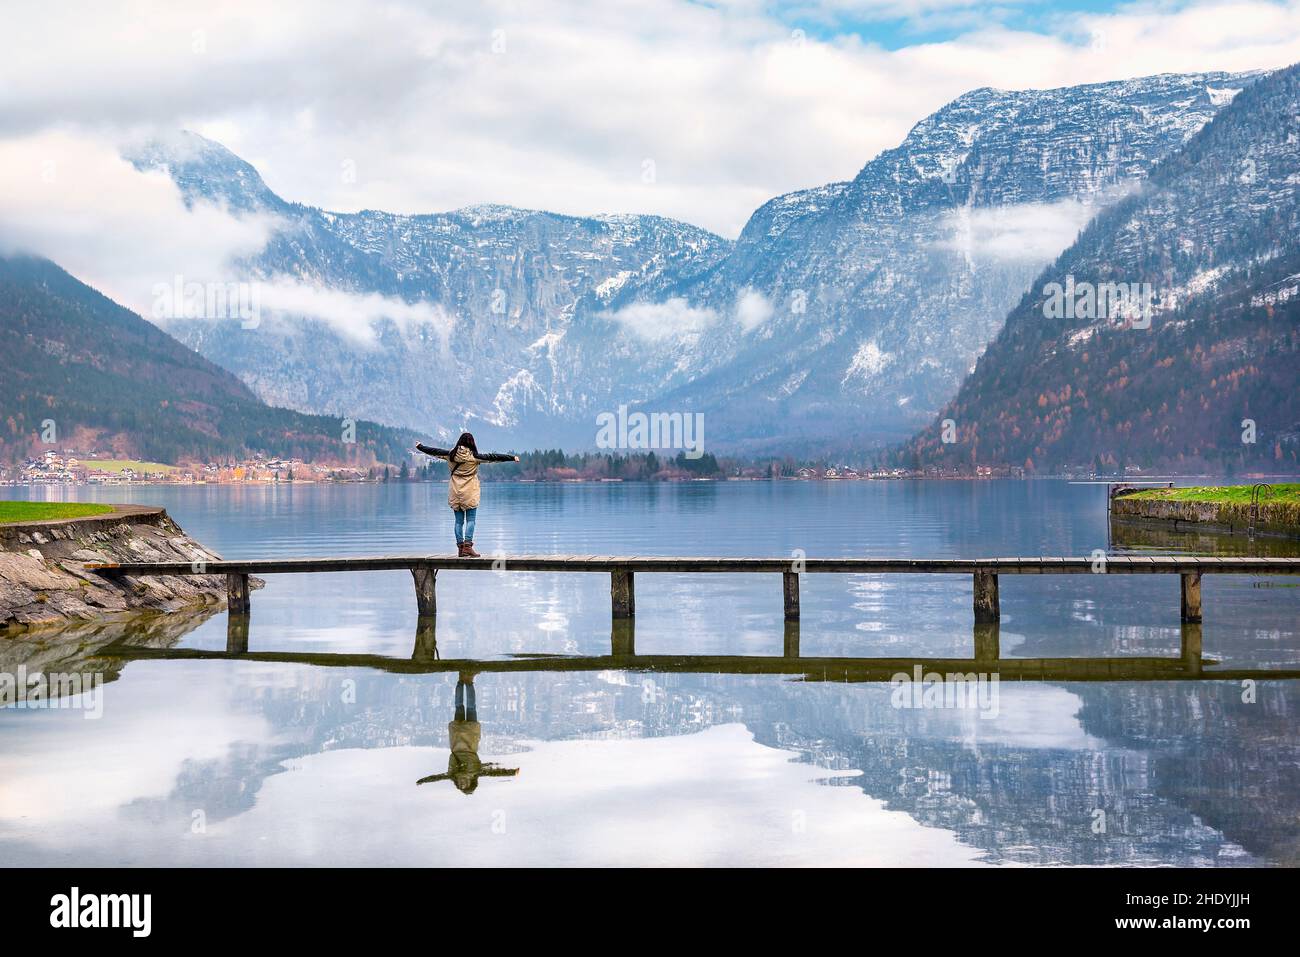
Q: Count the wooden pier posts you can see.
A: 6